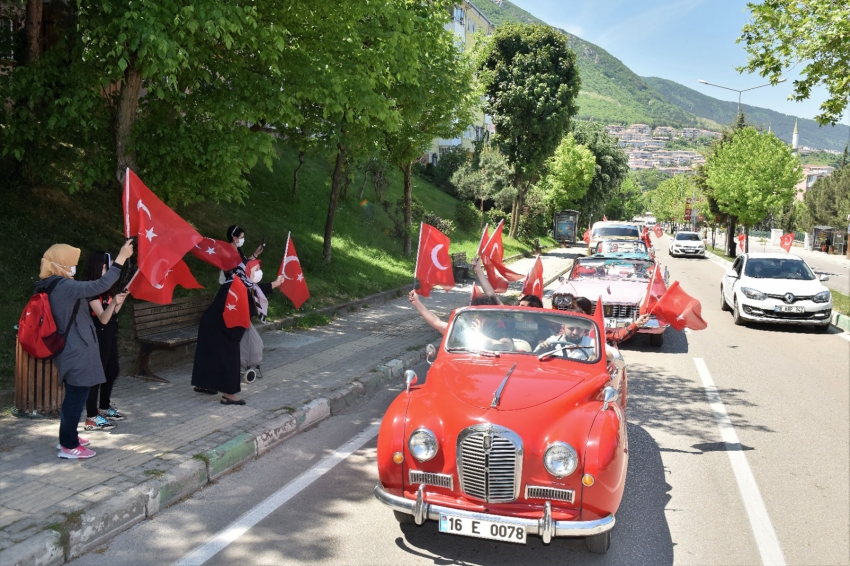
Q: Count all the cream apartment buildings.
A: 1